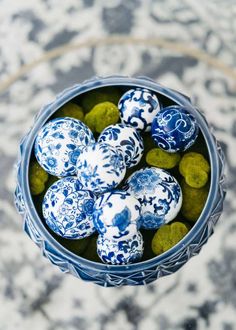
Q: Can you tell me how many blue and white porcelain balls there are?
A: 9